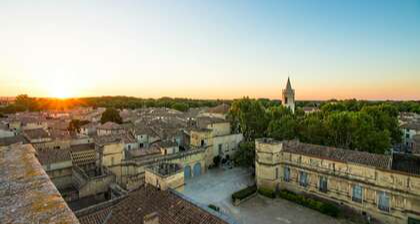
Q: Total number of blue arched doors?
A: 2